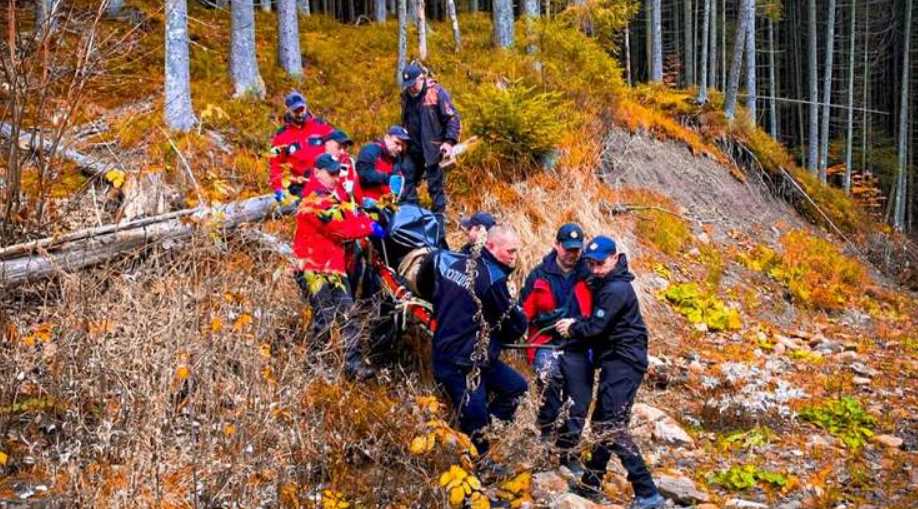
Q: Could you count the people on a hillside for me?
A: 9